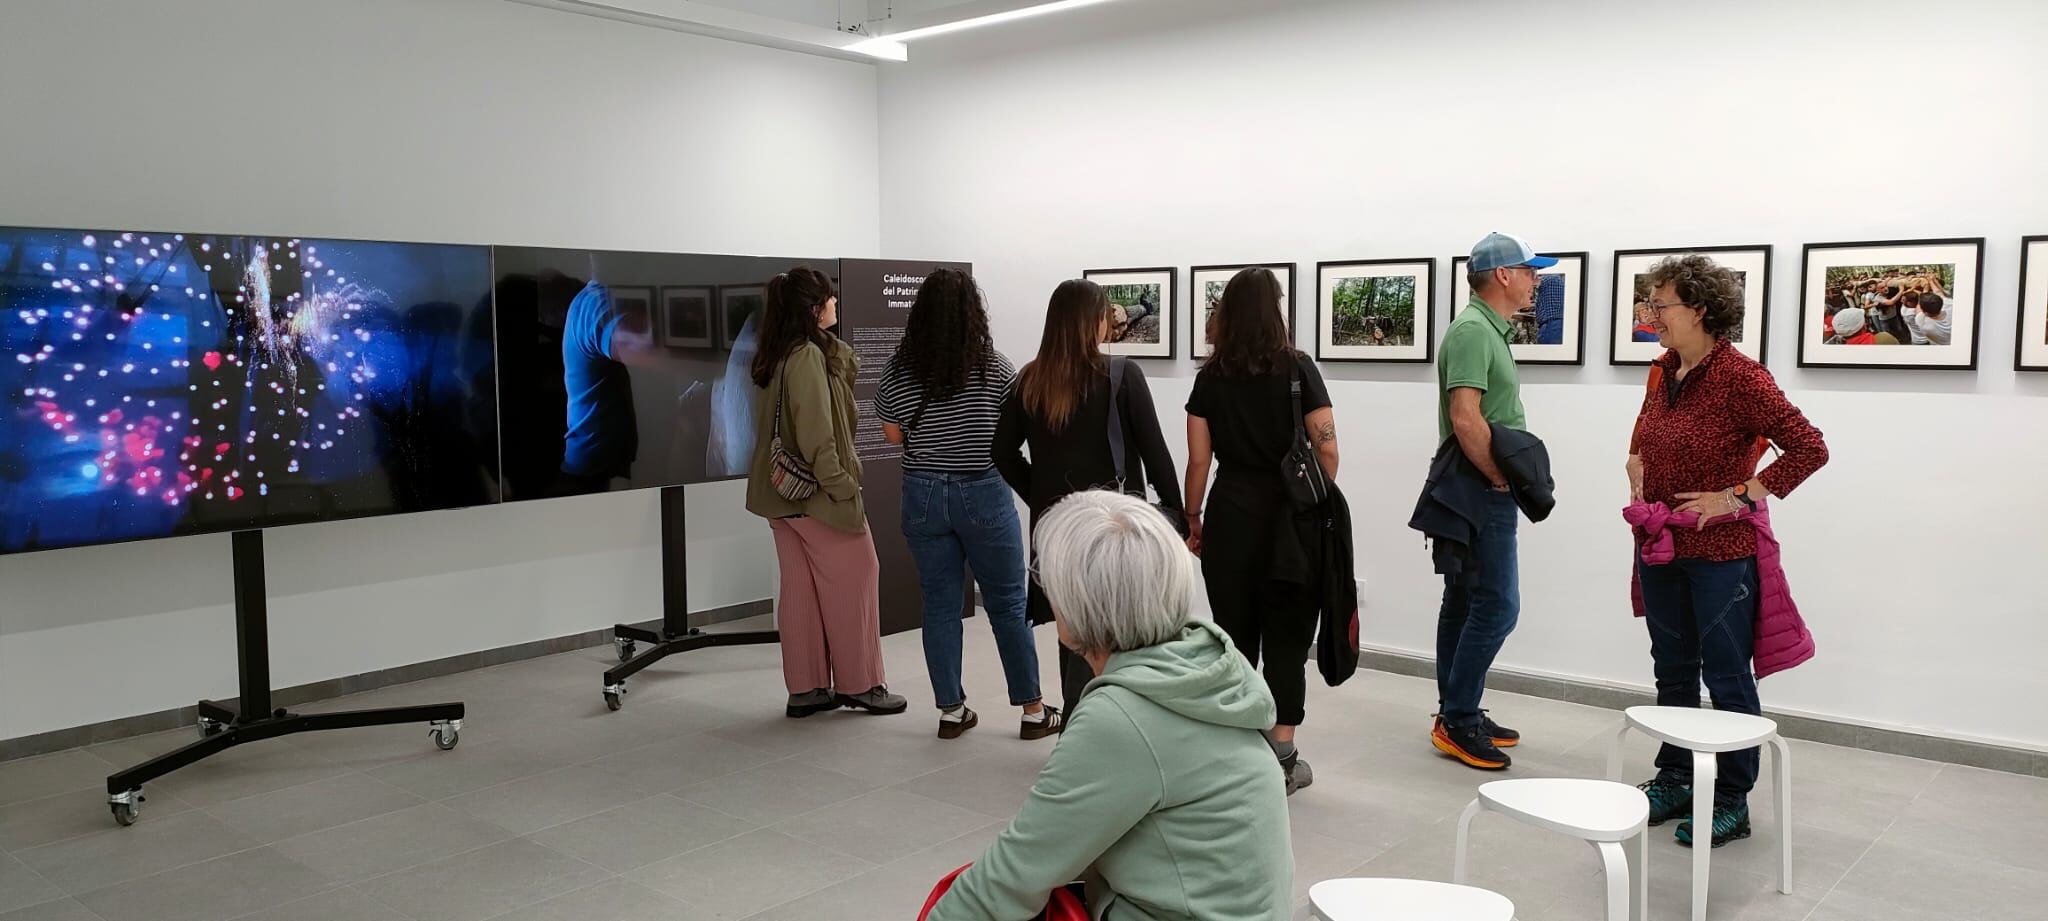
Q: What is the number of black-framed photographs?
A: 7